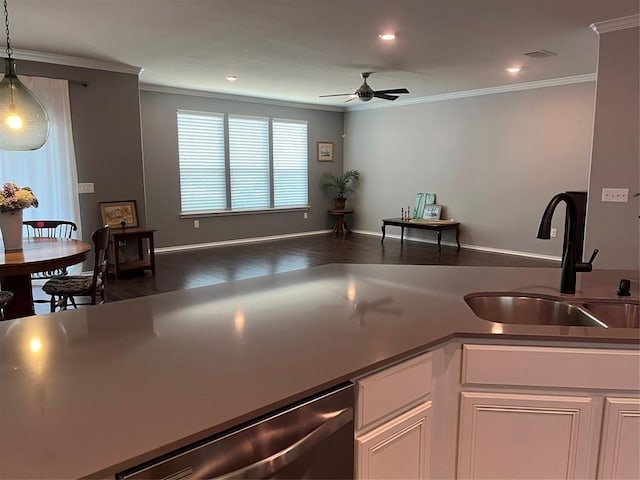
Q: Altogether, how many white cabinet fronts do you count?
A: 5